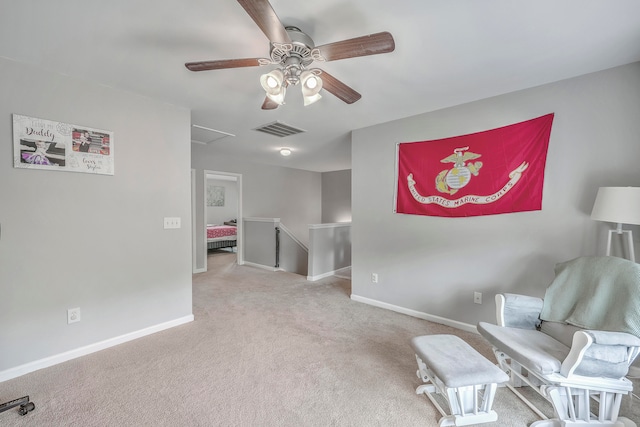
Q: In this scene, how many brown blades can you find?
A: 5